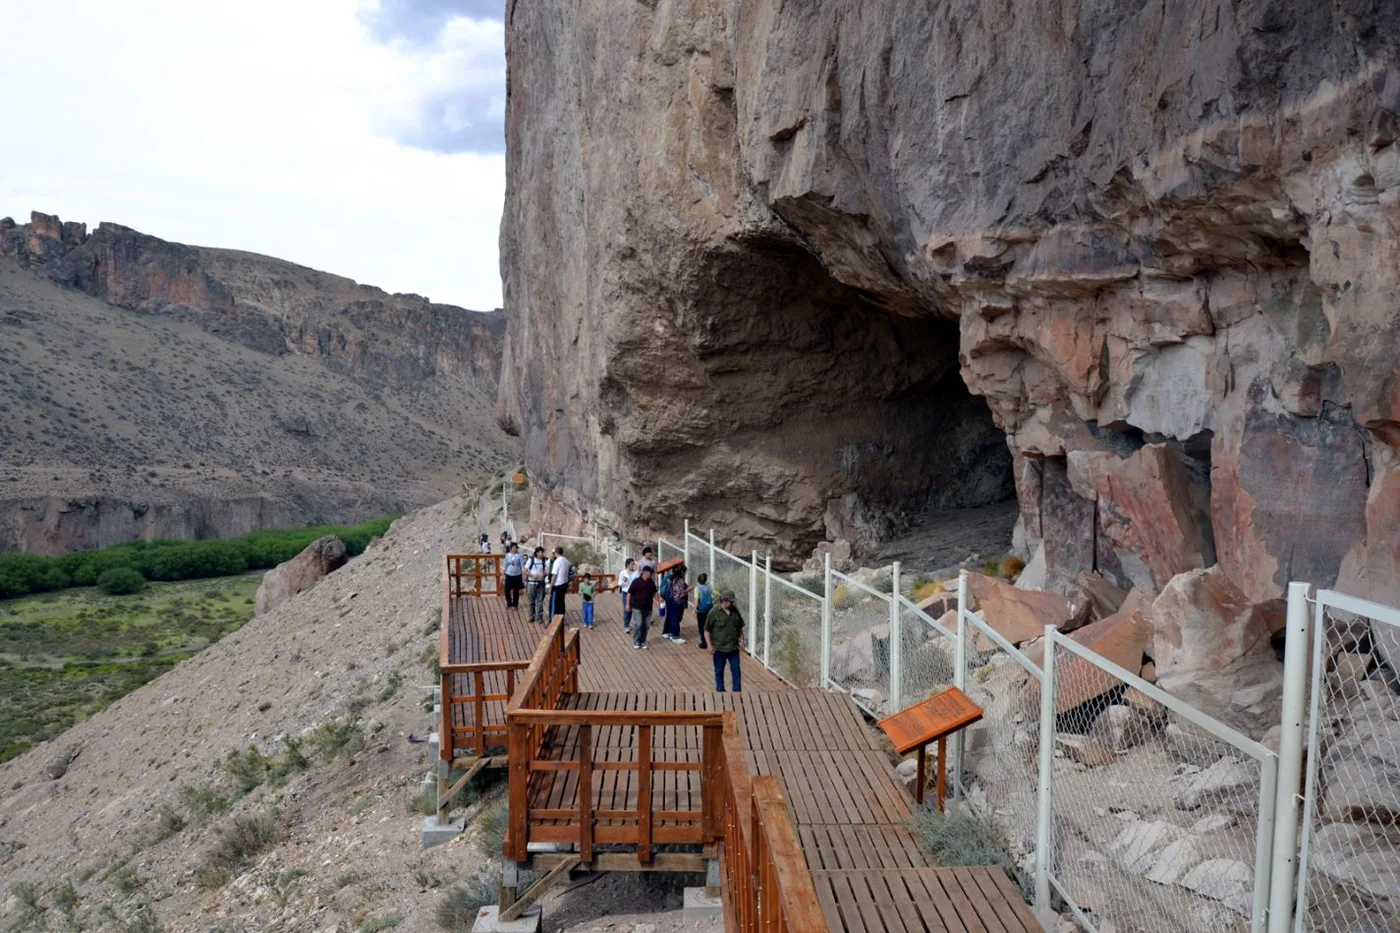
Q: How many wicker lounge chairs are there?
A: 0